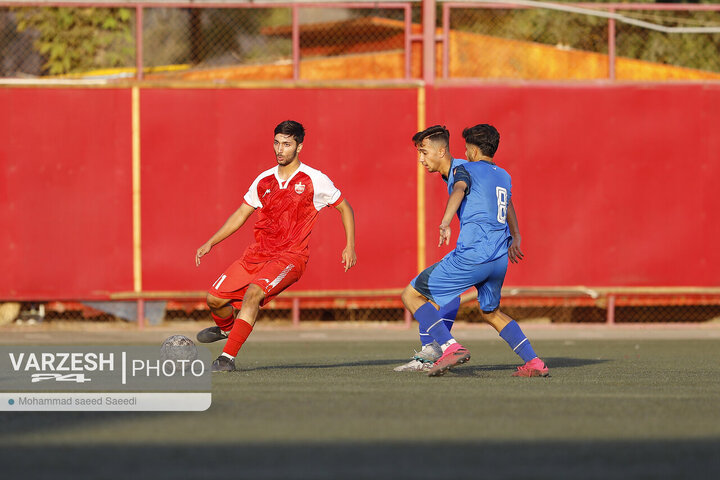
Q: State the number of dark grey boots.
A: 2